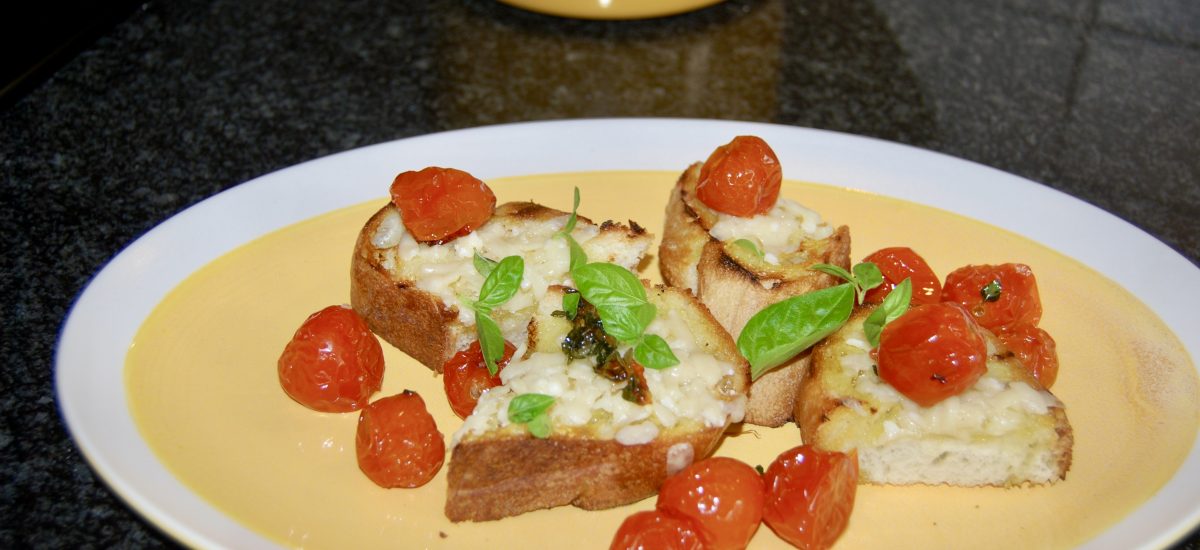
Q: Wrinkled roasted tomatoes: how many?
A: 12